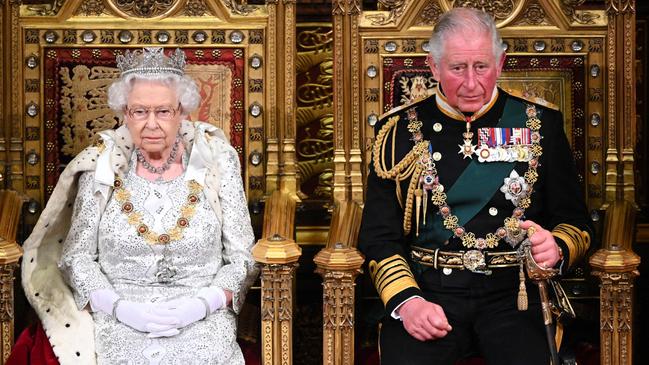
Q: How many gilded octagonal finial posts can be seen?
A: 4